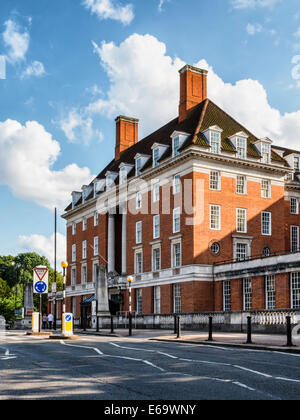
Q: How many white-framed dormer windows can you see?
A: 12